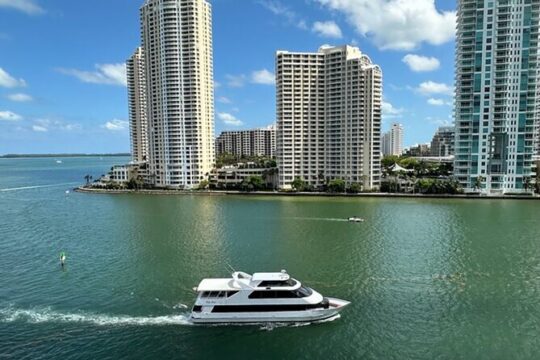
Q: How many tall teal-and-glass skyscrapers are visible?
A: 1